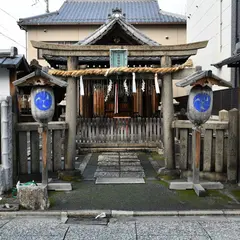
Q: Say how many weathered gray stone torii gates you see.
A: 1